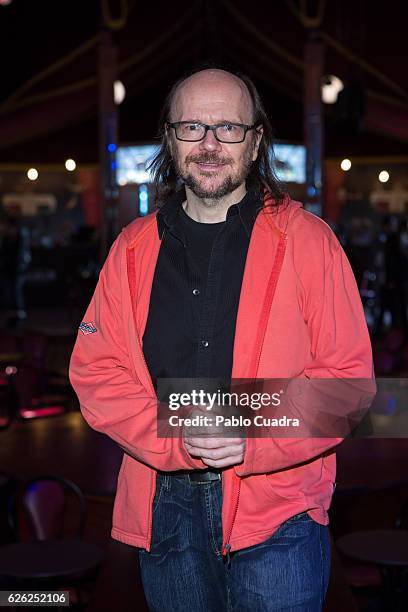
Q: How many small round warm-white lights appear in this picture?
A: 4